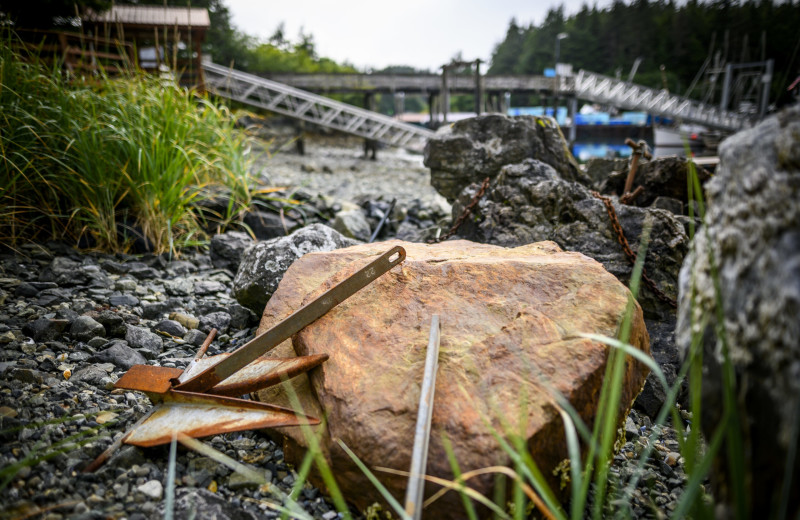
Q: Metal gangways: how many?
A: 2